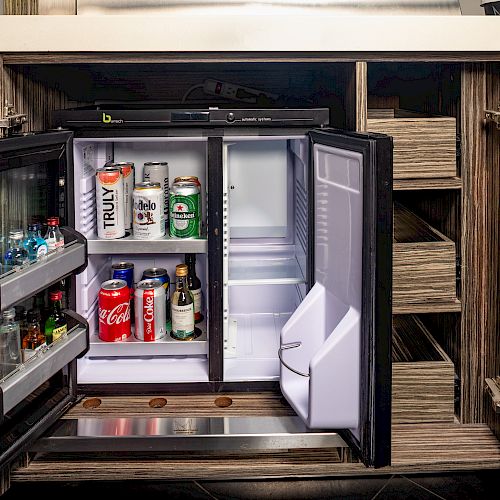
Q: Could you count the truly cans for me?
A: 2